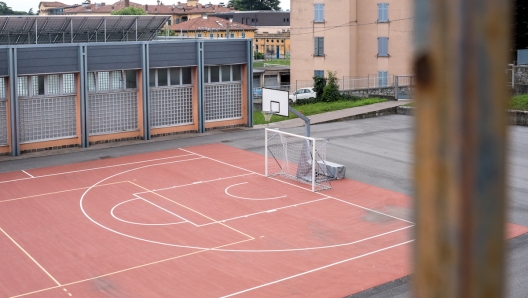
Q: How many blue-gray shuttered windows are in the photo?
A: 6